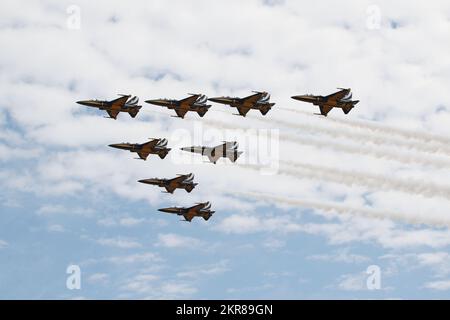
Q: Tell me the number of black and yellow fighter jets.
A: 8